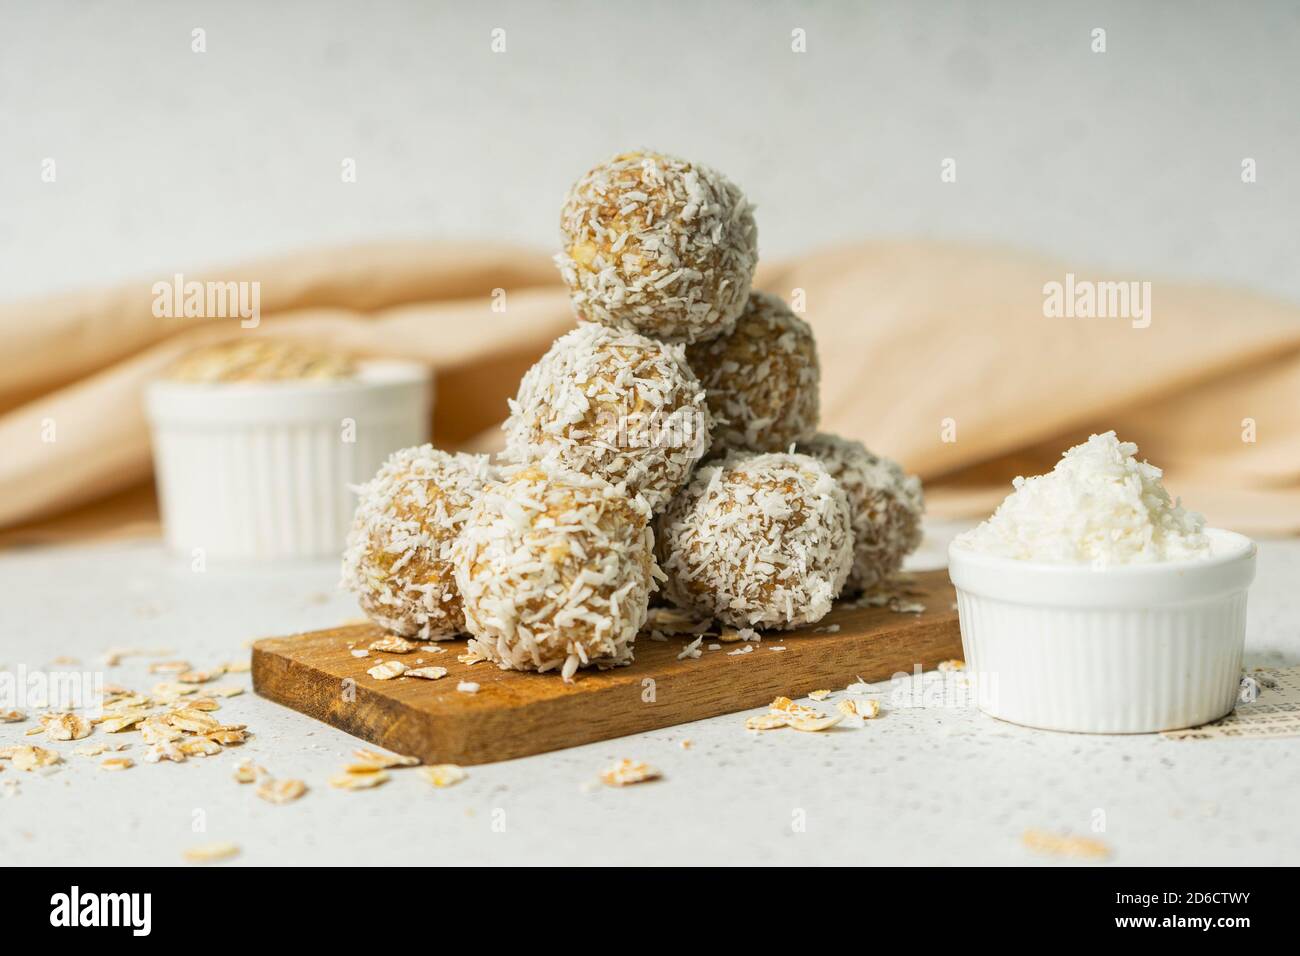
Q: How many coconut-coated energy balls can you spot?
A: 7